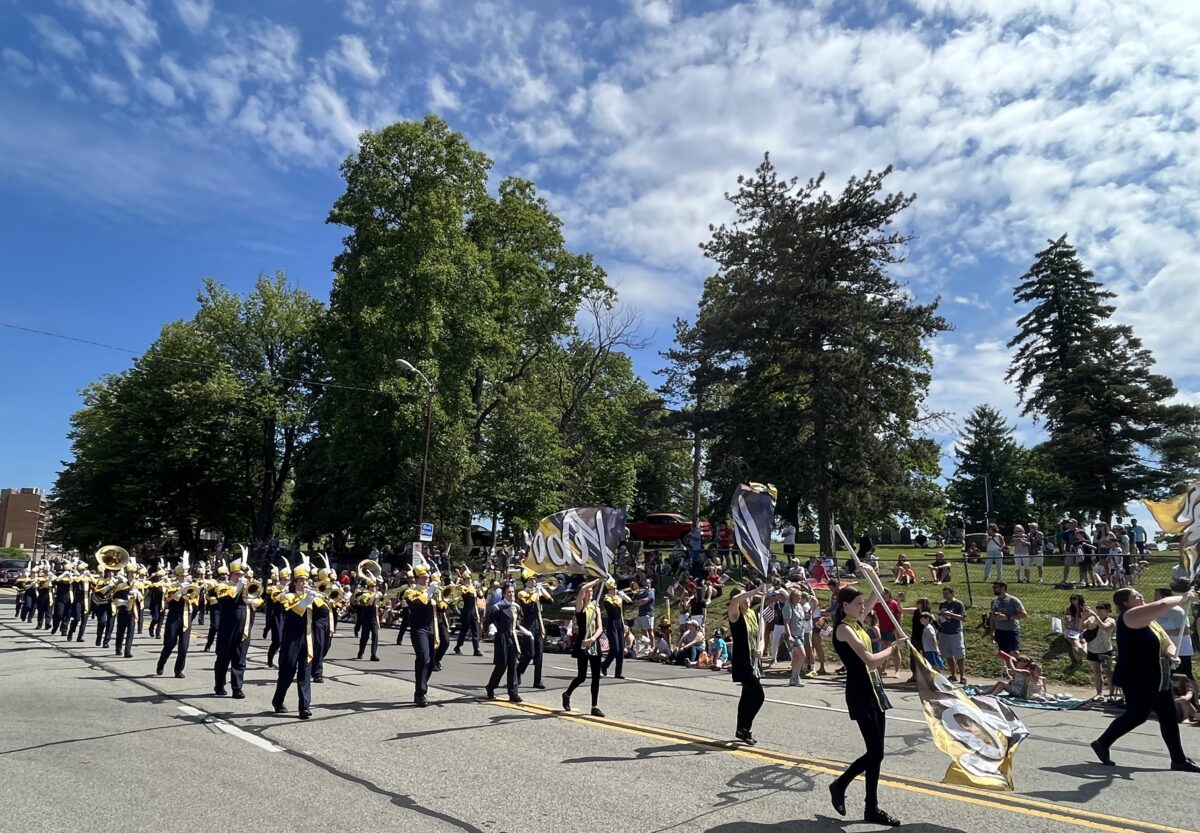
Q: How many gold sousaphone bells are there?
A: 2